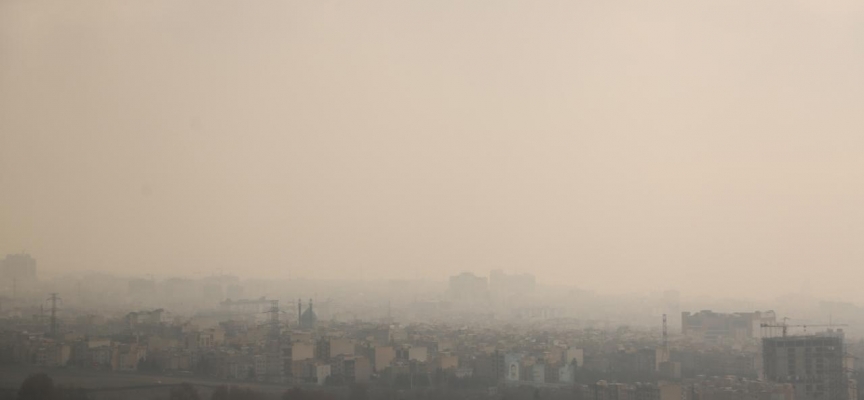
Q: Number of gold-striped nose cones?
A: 0